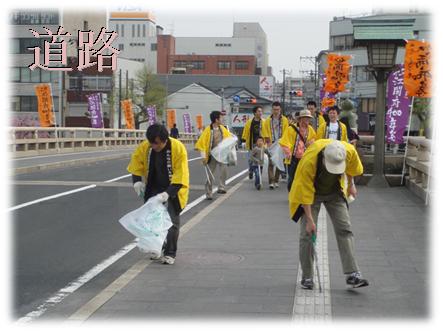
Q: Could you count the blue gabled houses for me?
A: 0